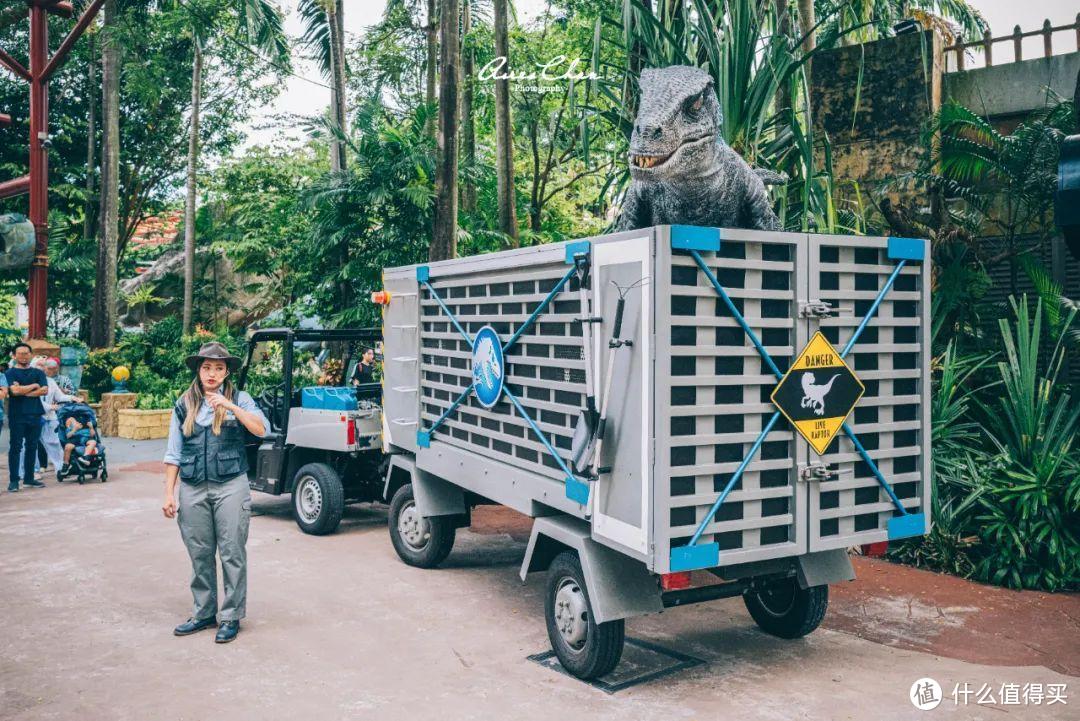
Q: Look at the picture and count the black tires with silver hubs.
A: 3